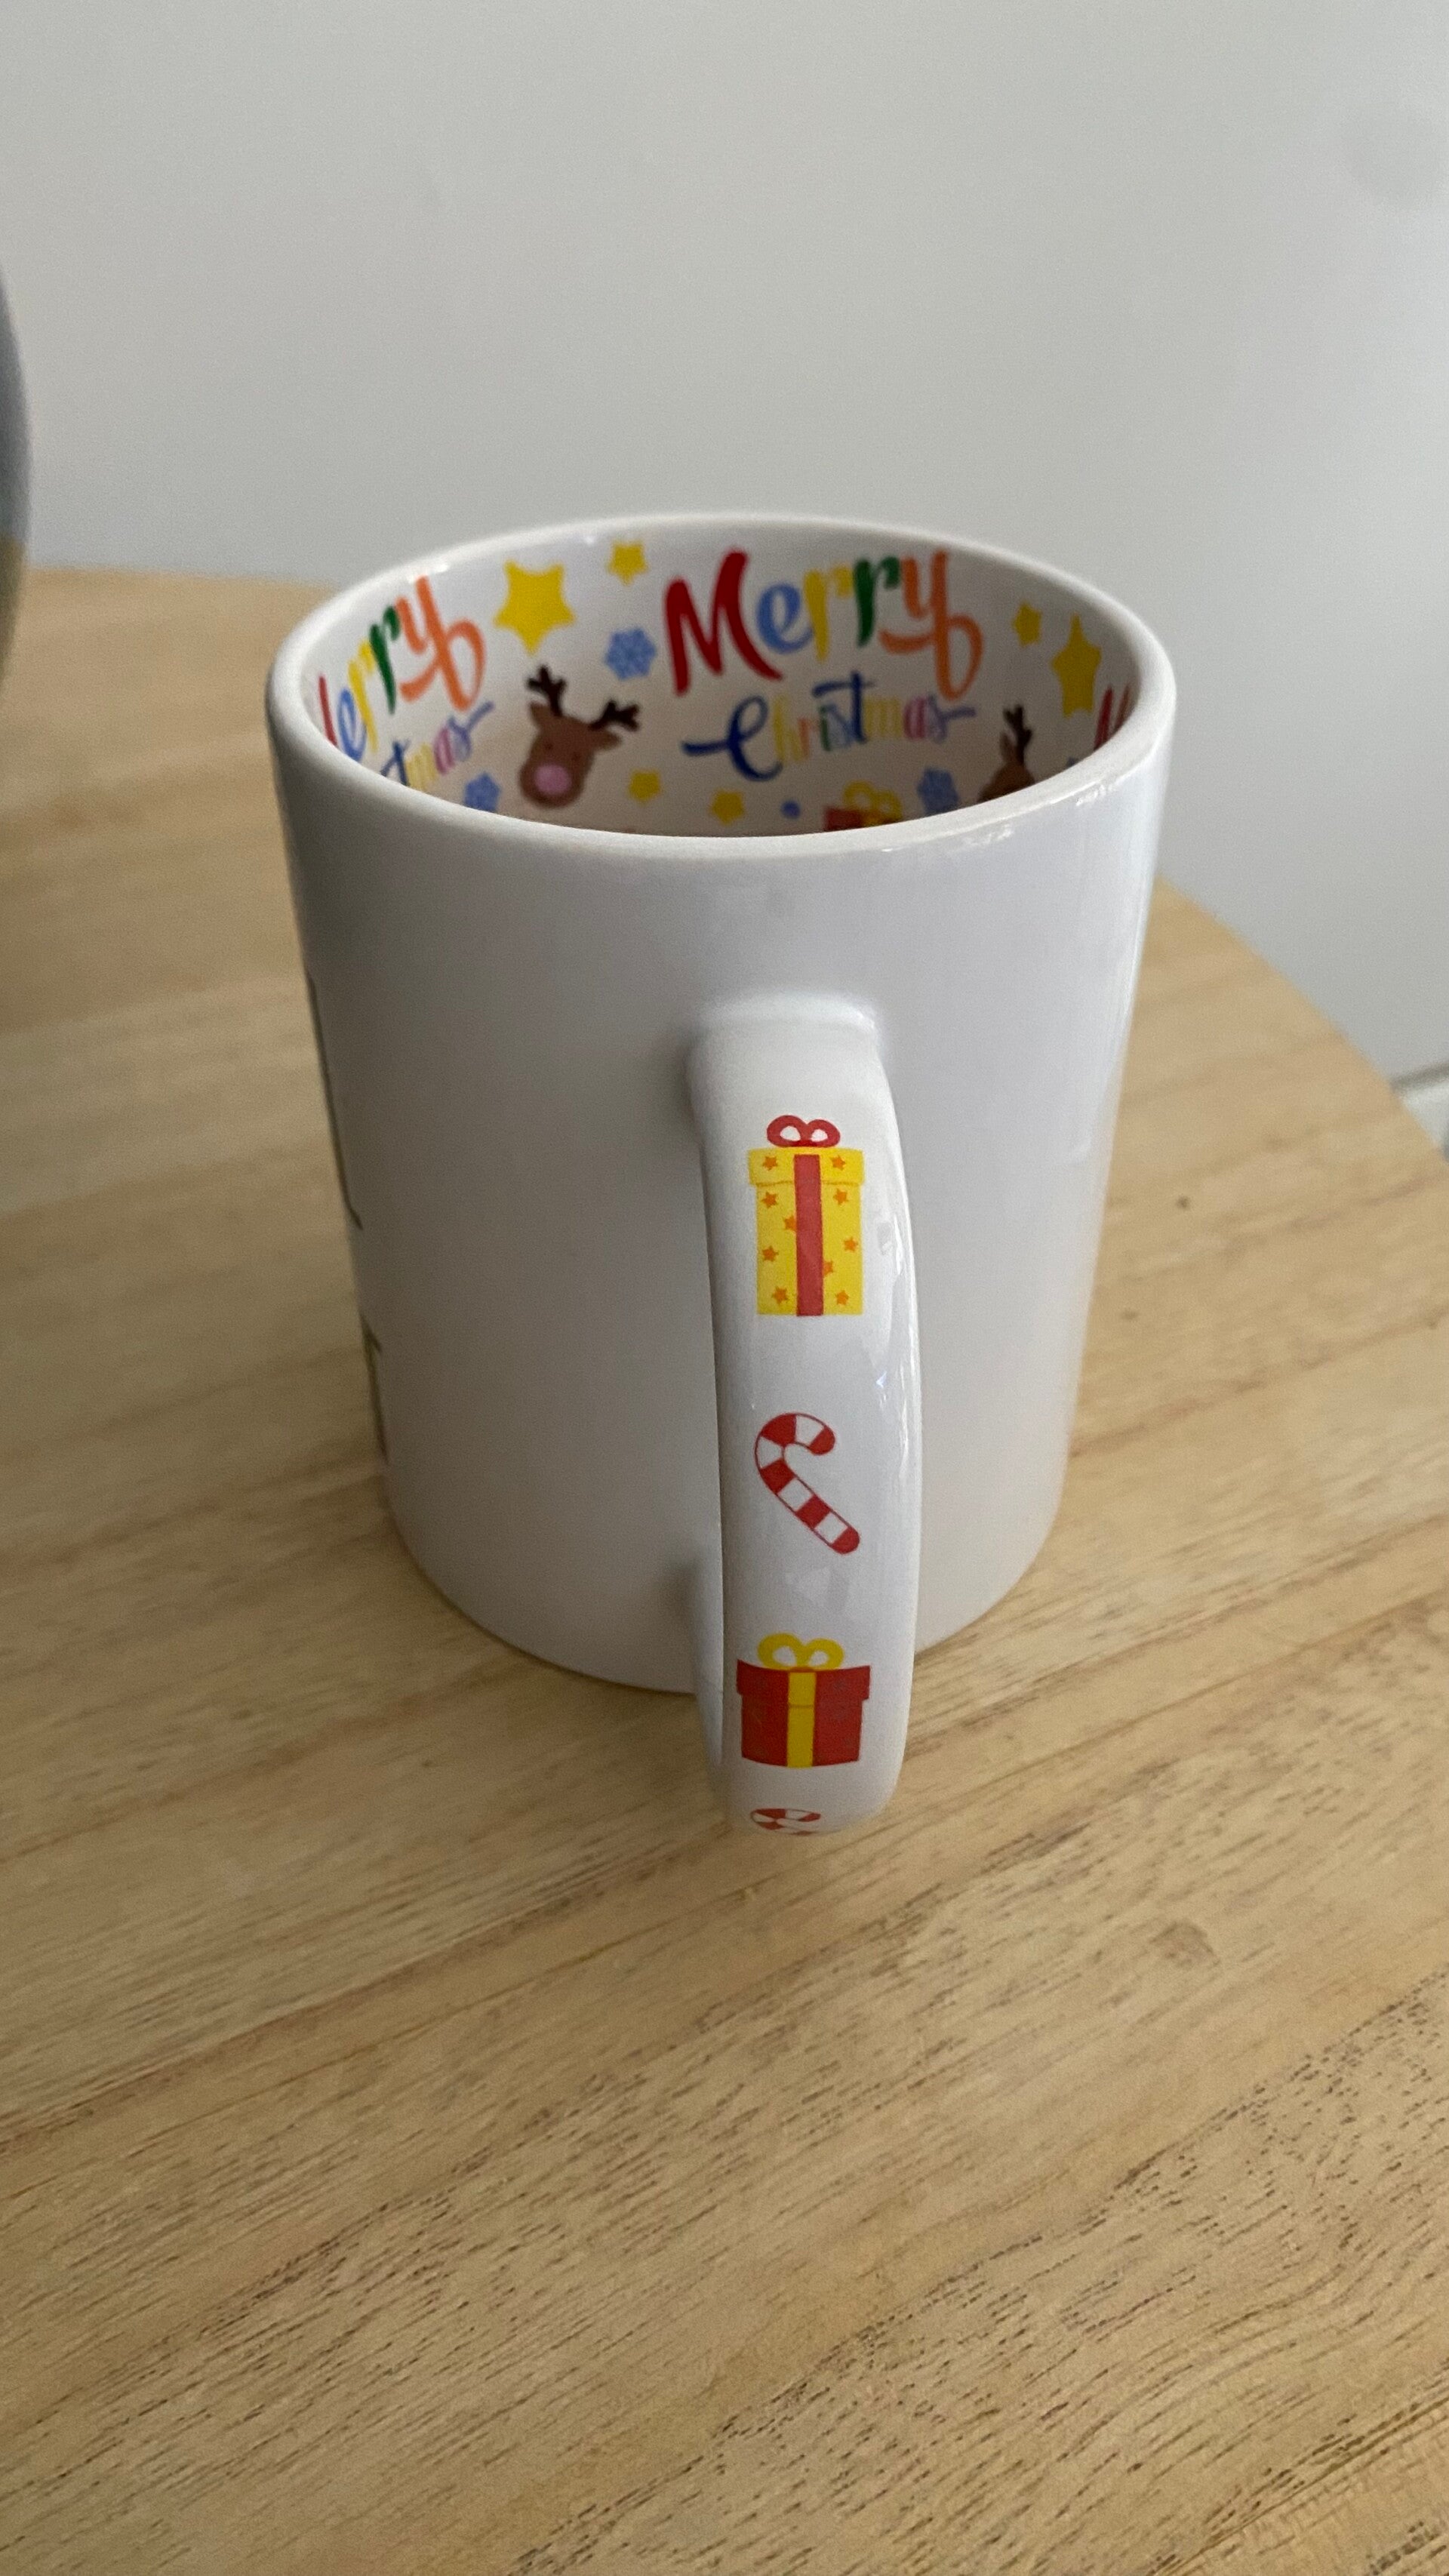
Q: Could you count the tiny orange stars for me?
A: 10